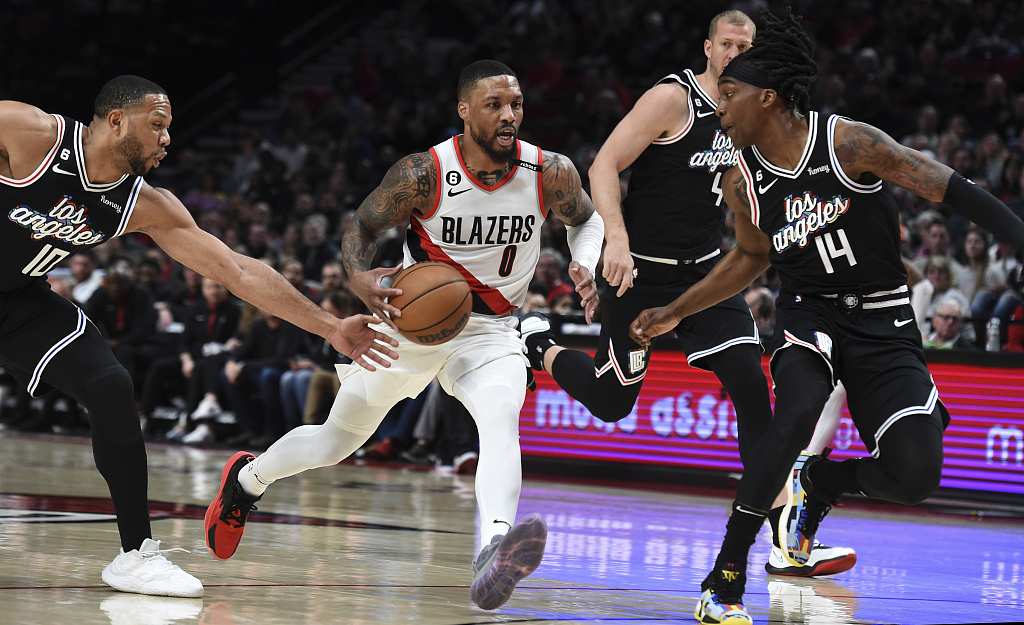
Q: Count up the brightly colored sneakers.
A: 3